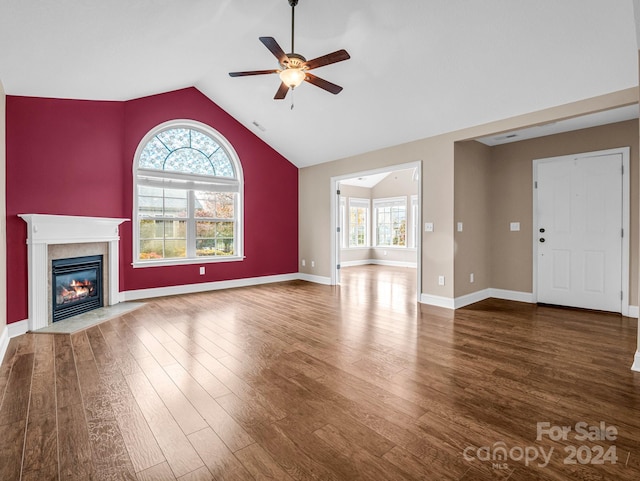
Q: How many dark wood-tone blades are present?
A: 5